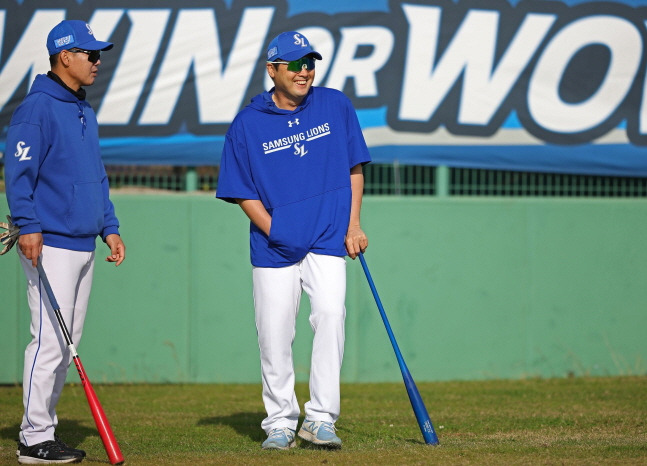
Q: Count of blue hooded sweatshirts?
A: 2